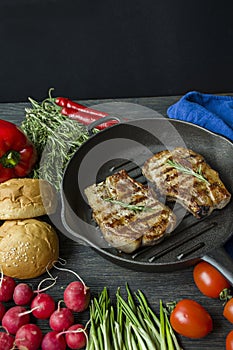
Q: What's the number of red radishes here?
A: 11